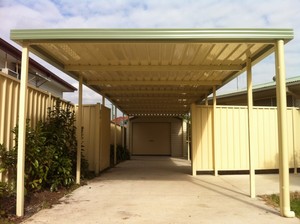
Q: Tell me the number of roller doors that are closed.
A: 1